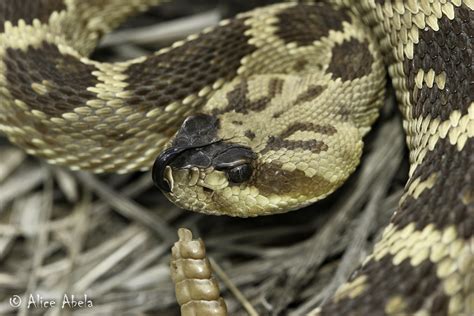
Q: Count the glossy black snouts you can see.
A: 1